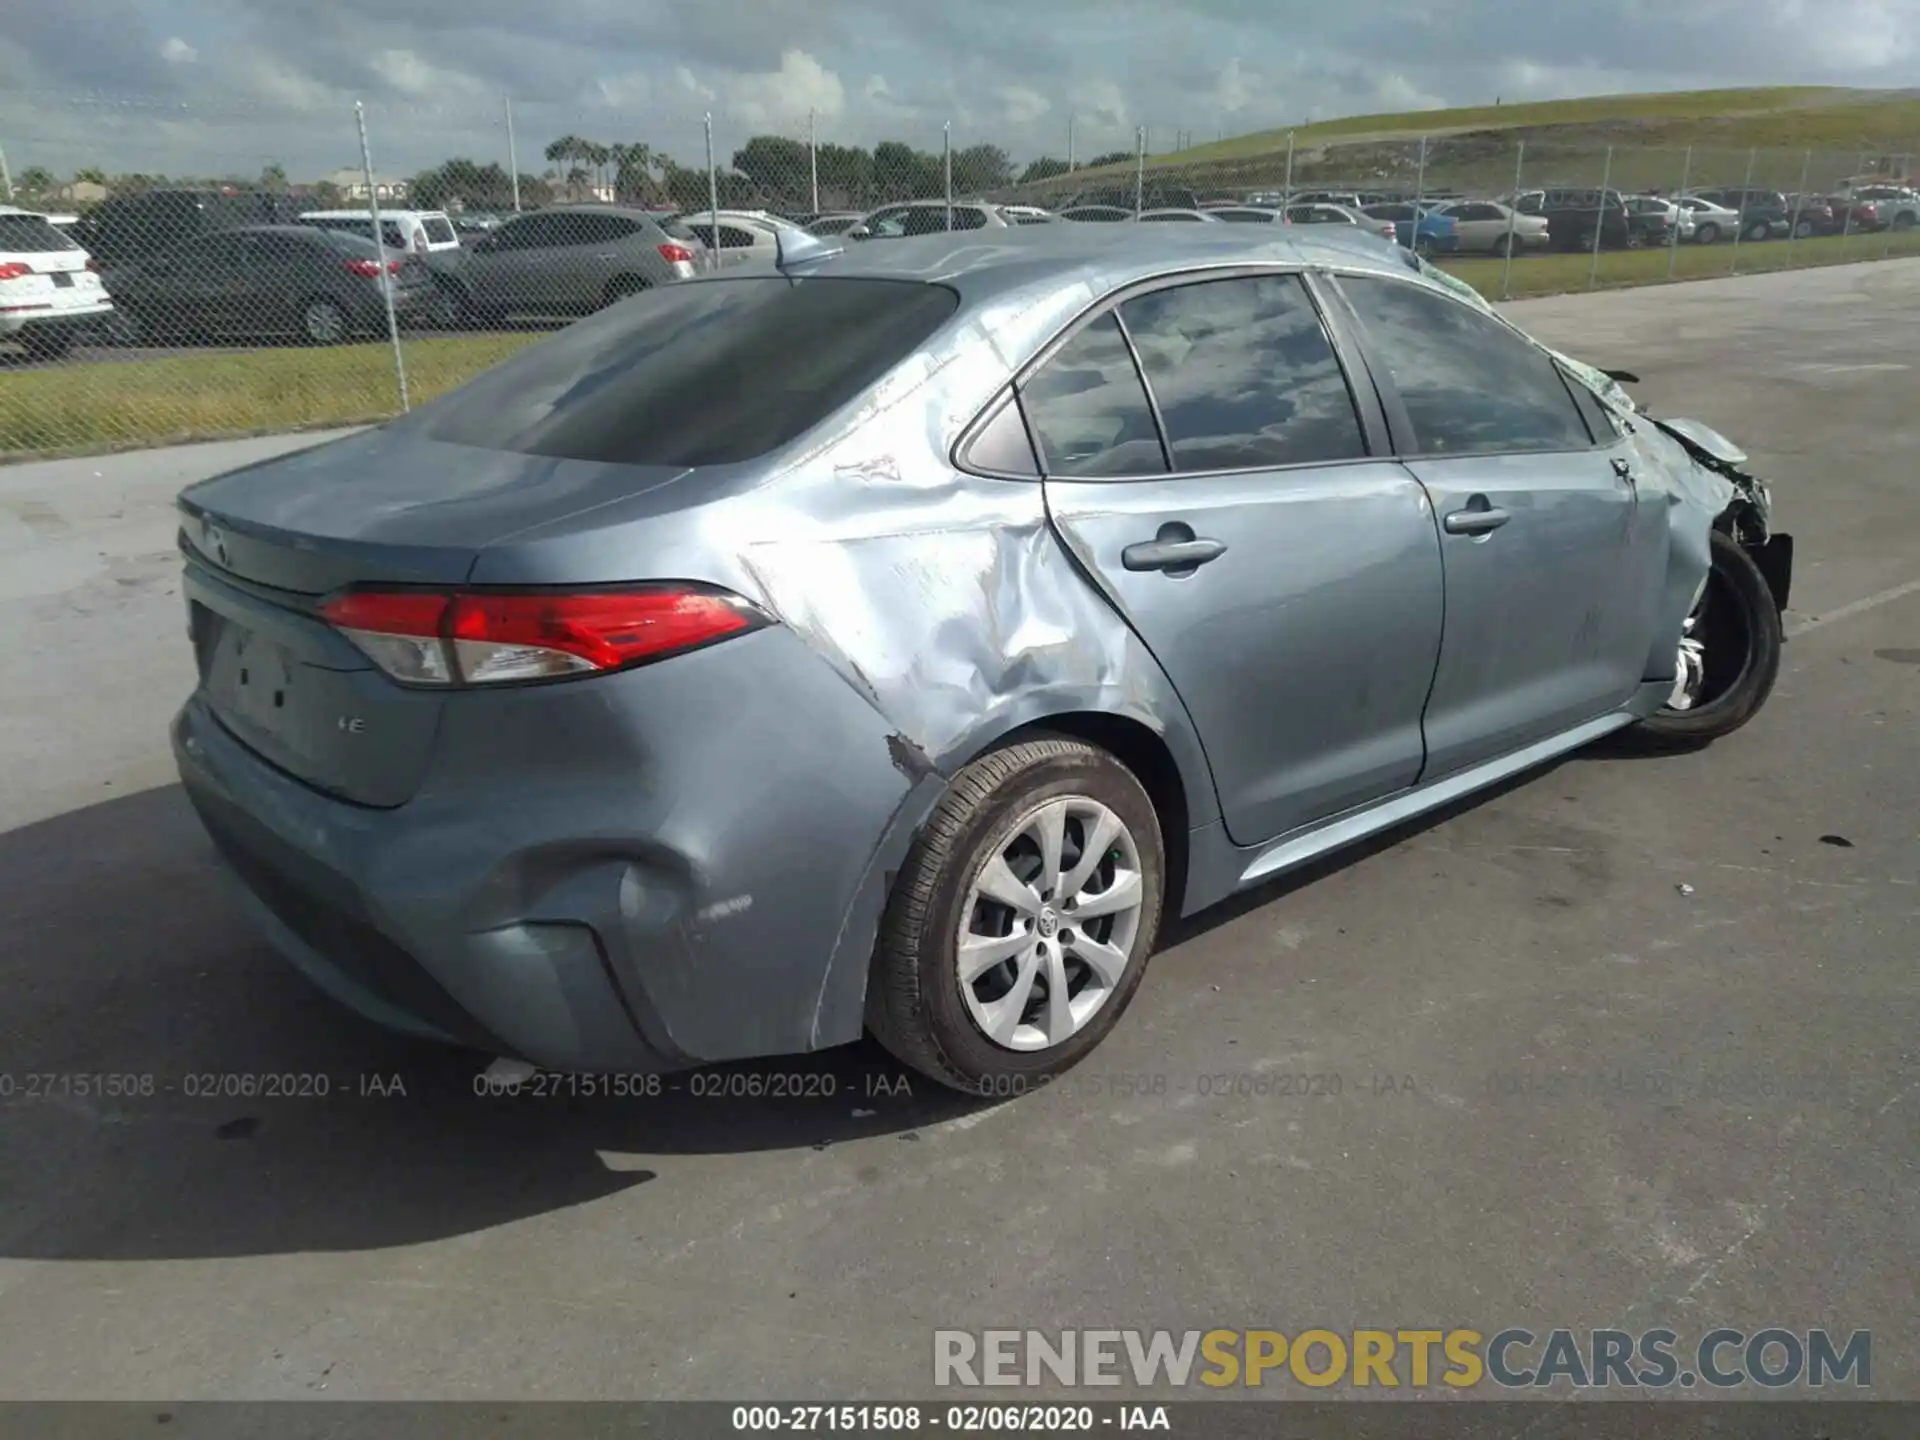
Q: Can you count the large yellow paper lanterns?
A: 0